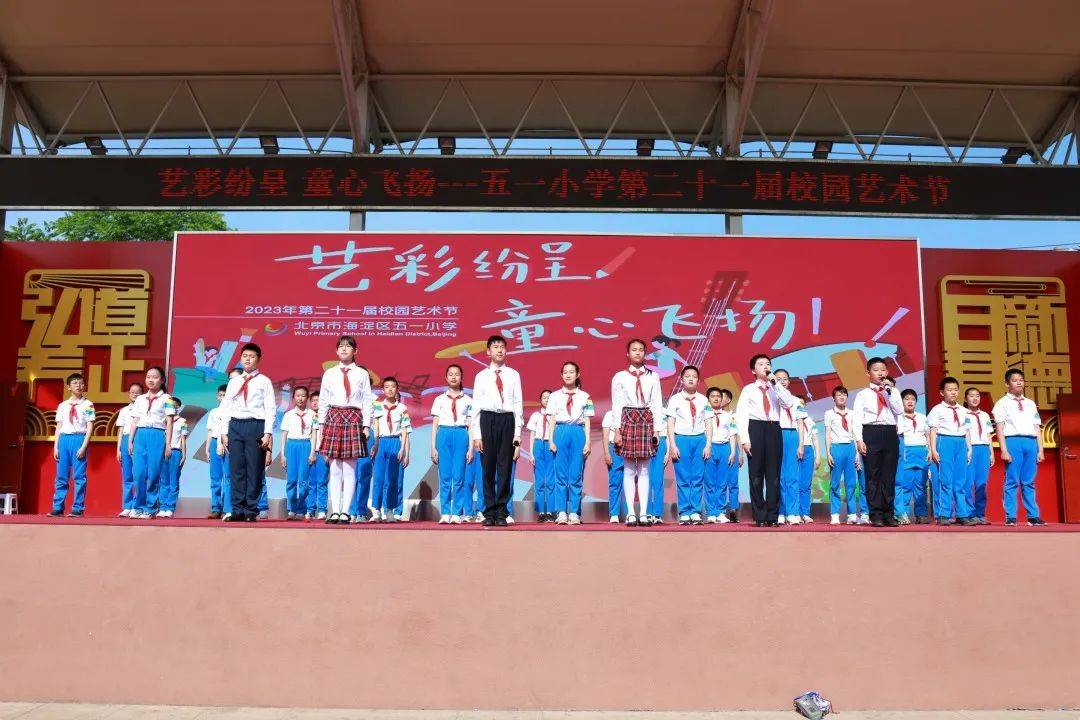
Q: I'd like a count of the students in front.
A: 6